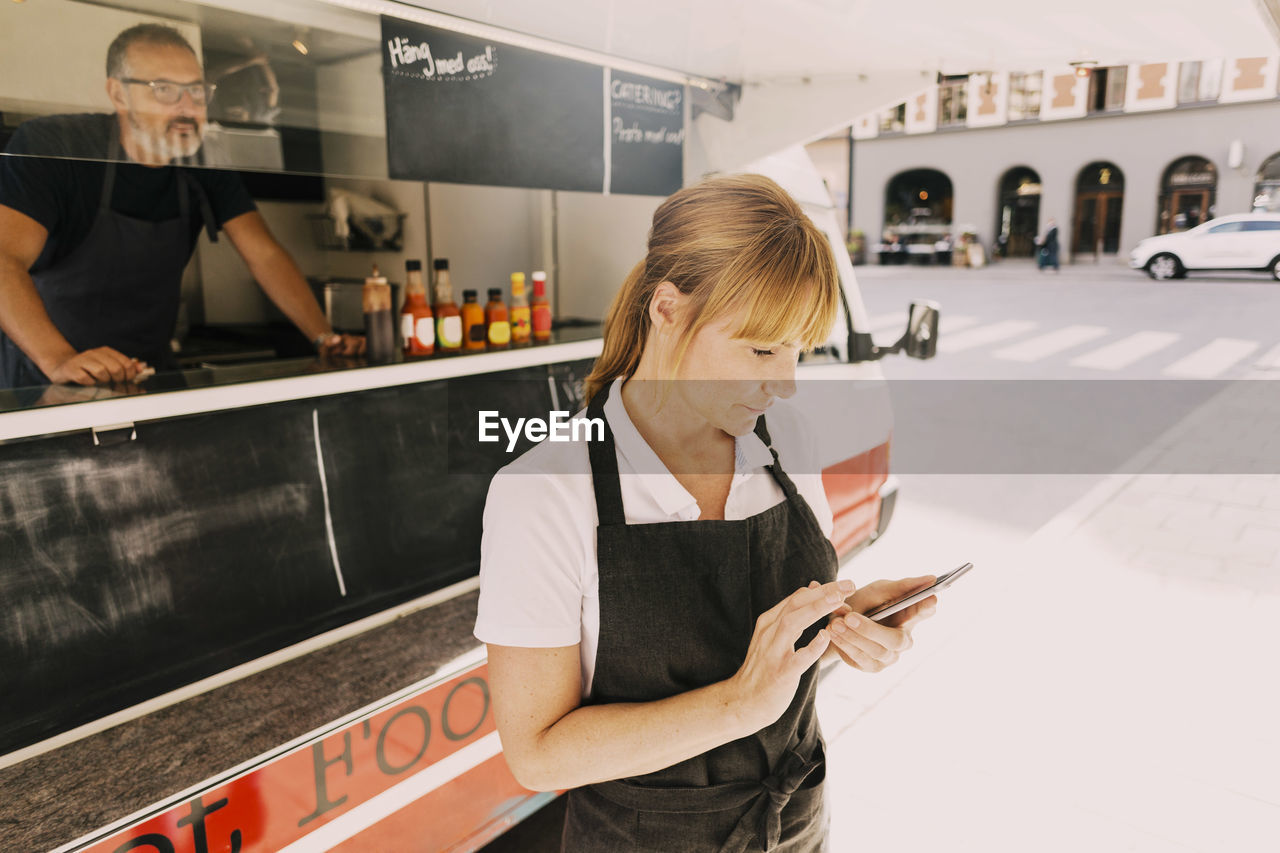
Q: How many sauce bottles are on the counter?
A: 7